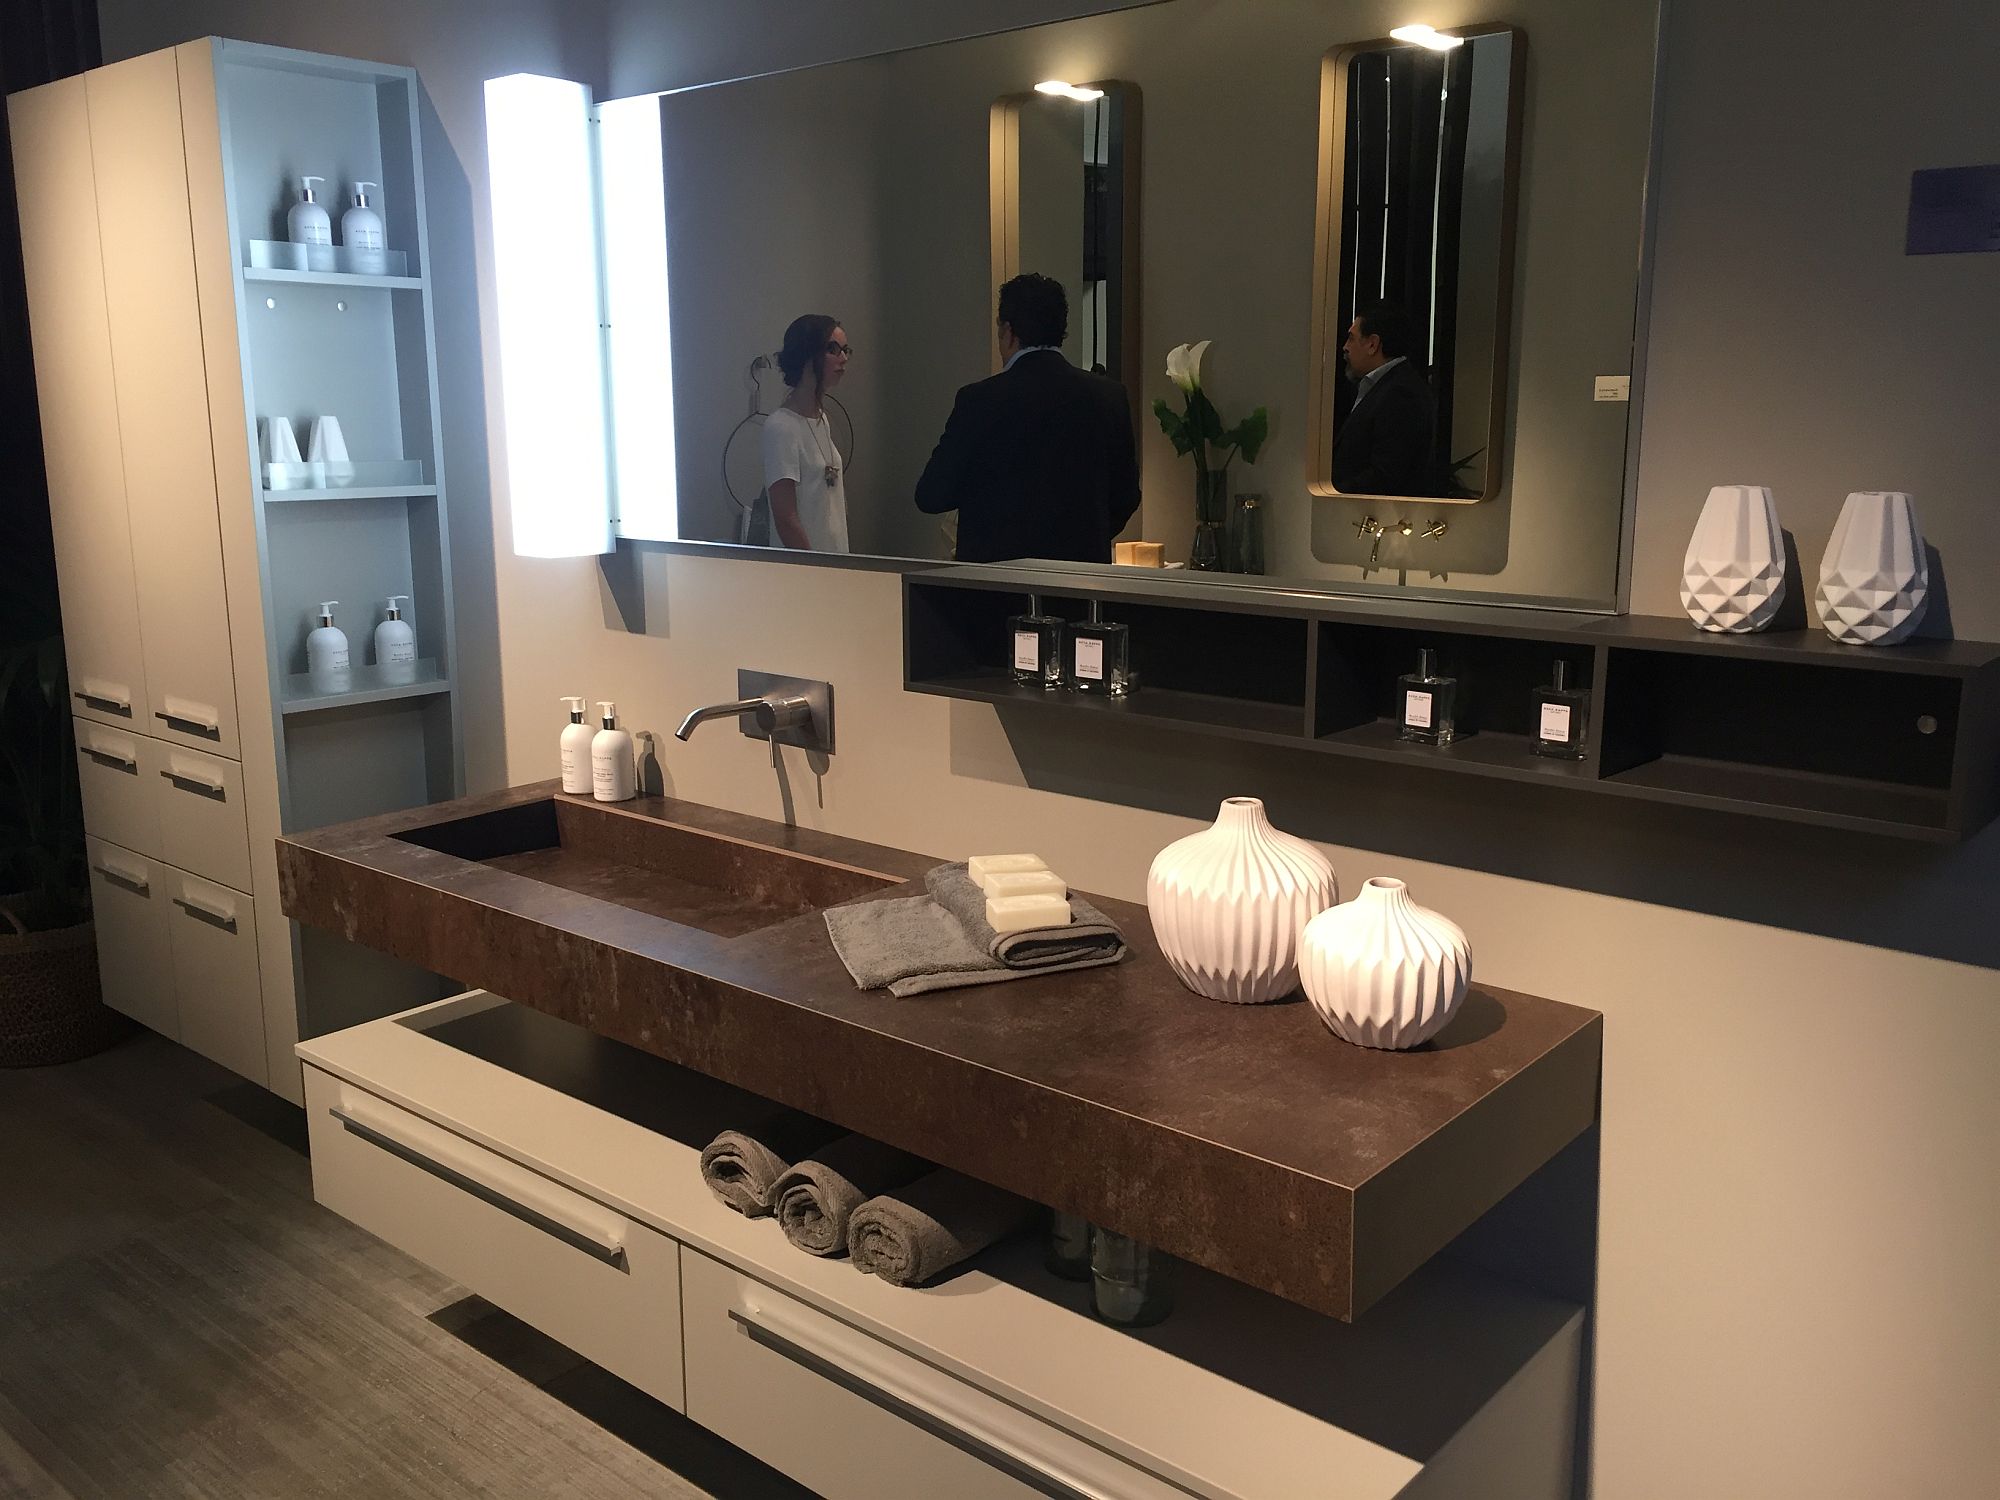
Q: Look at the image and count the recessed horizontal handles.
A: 8